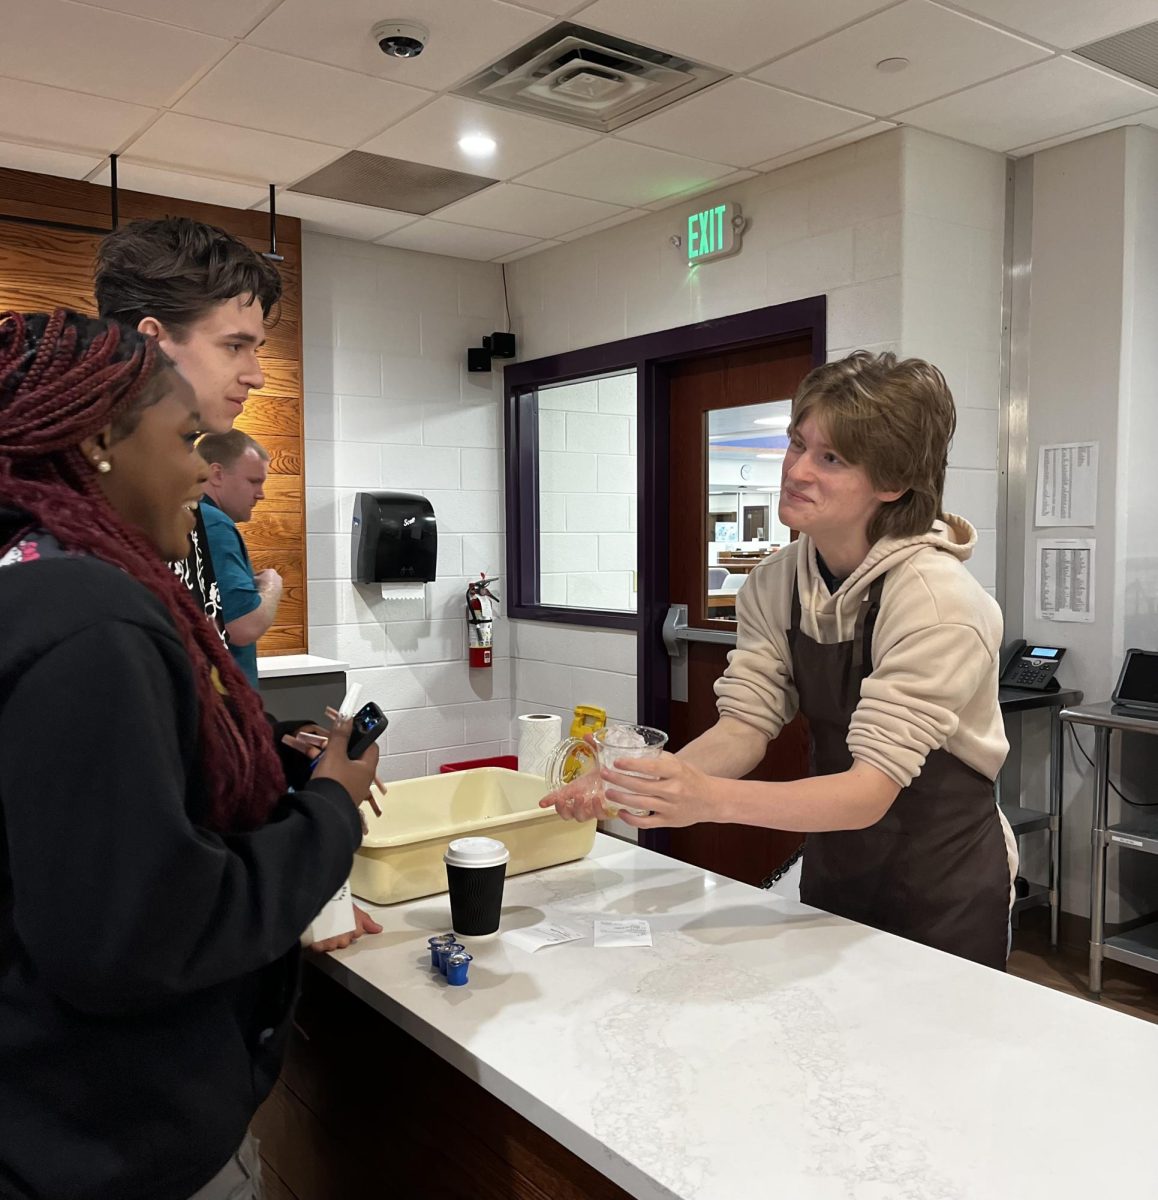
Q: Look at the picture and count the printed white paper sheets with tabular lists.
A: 2